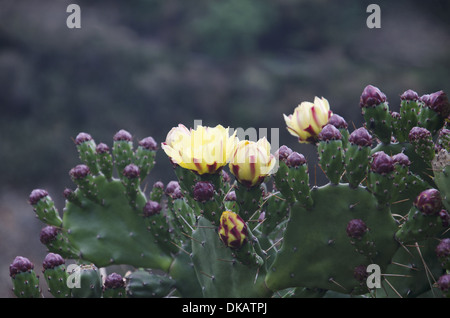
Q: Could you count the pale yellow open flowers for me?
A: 3